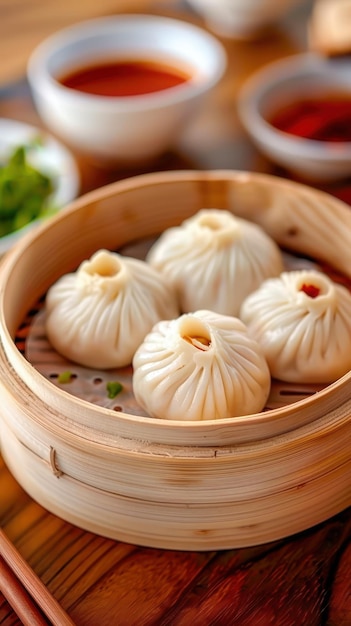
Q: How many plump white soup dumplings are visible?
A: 4